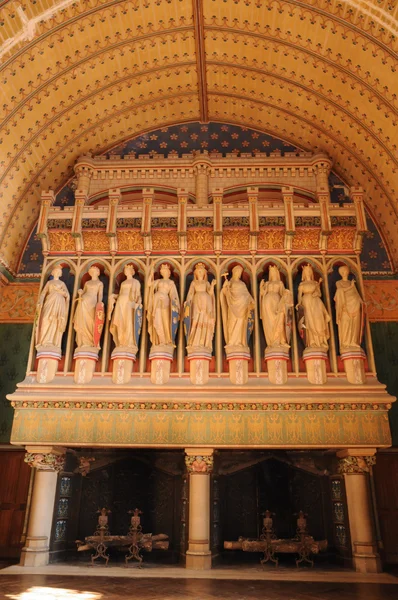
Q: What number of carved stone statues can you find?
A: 9